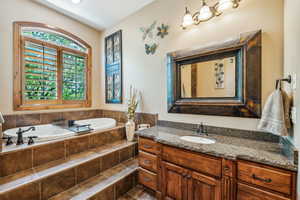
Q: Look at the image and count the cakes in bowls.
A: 0